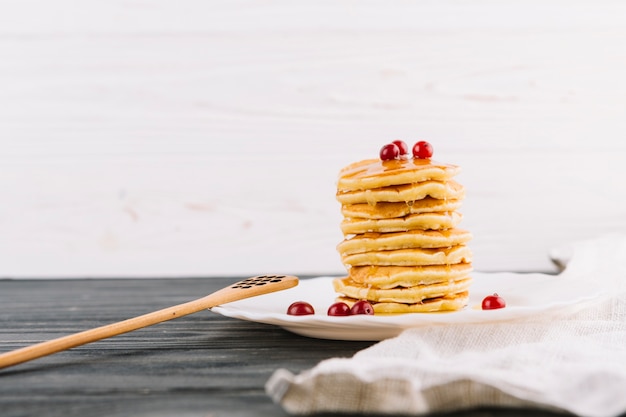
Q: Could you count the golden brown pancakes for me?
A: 9